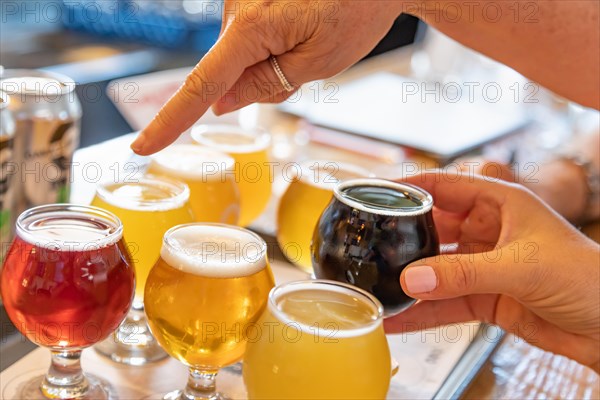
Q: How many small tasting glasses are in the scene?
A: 8